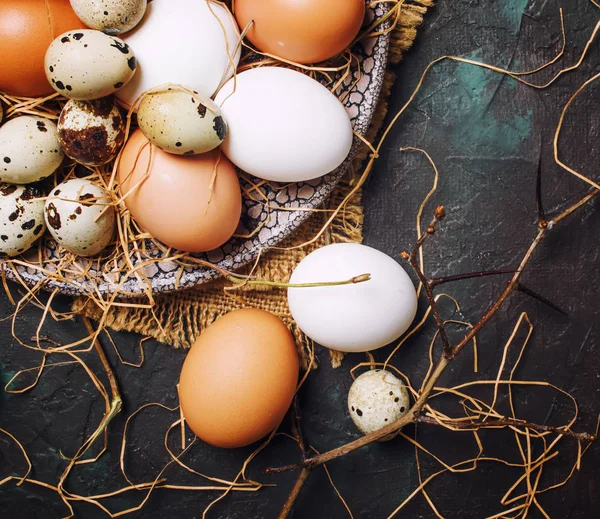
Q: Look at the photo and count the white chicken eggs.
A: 3